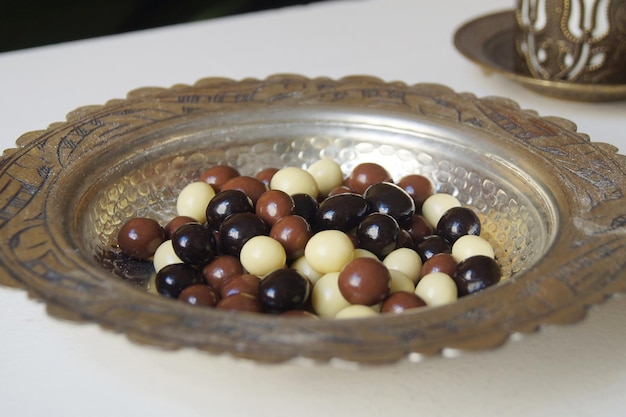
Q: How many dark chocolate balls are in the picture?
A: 12